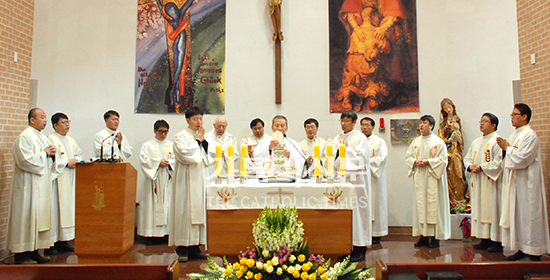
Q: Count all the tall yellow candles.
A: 6